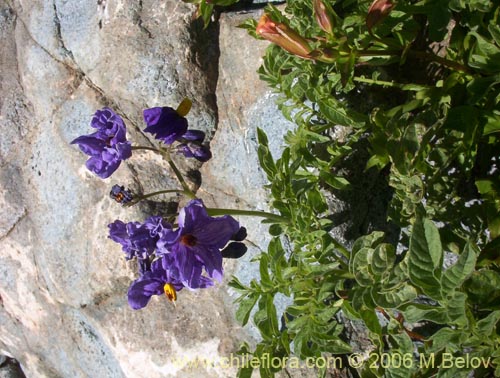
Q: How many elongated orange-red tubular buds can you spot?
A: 3